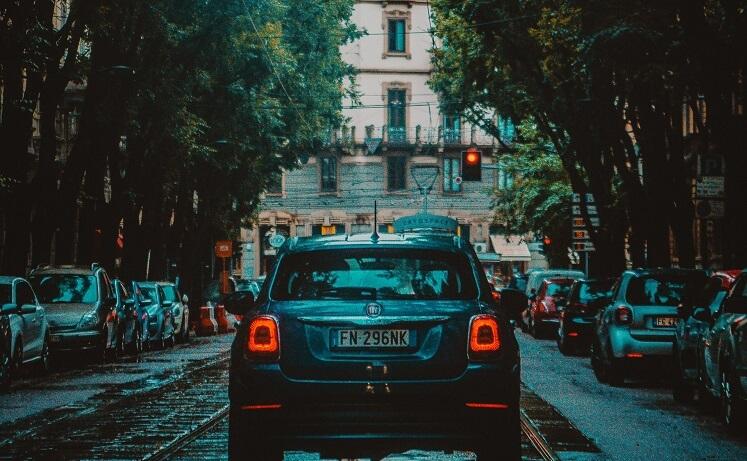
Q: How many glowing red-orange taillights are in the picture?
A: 2